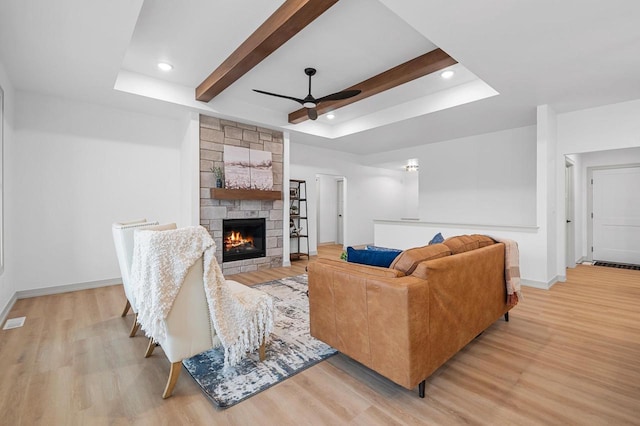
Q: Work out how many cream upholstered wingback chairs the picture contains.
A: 2